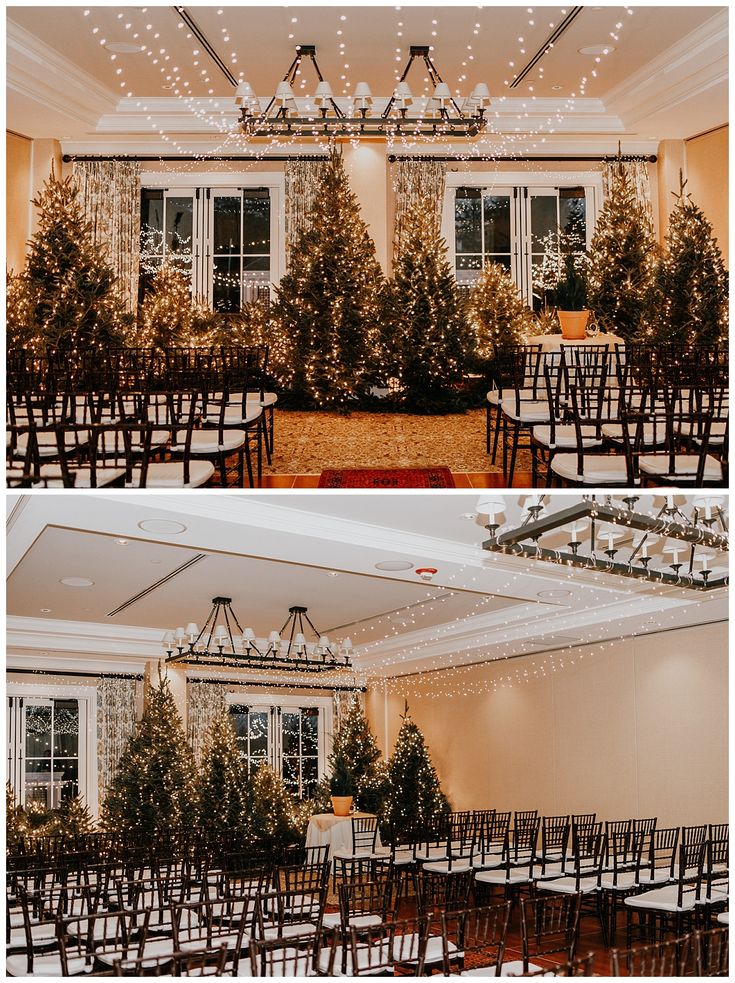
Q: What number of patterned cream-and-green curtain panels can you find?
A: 7